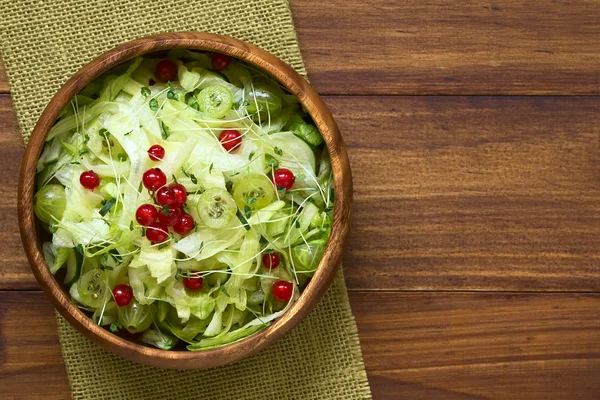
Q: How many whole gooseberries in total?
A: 4